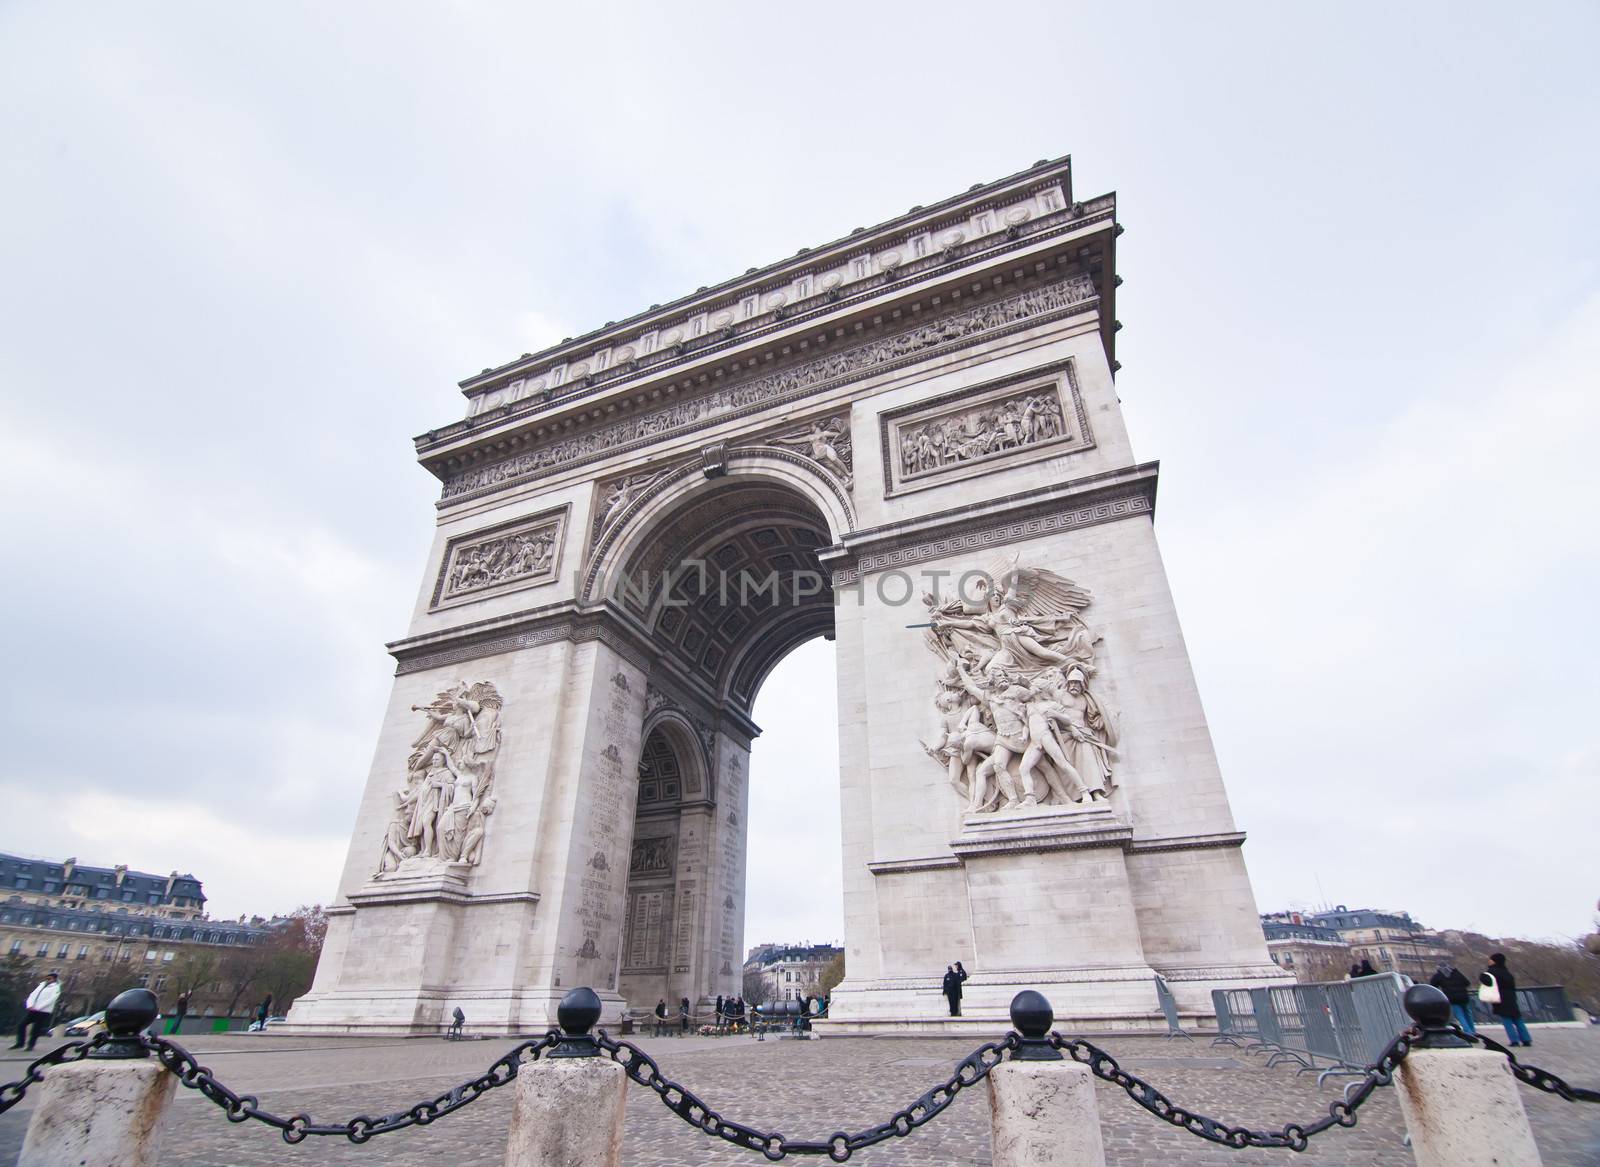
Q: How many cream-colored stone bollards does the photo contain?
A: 4